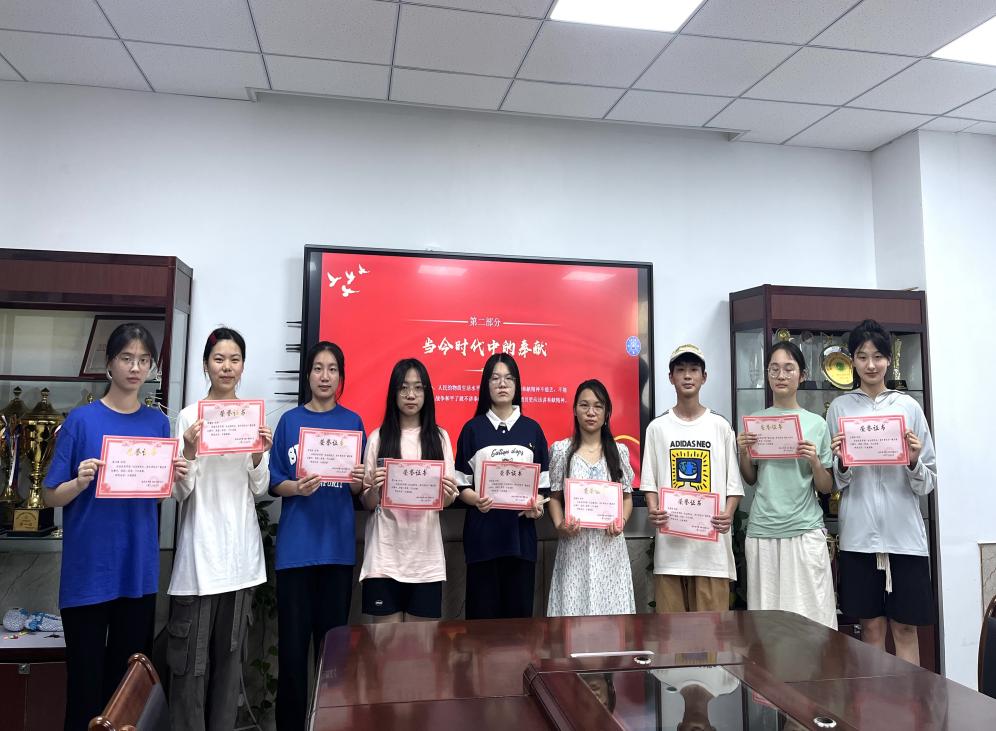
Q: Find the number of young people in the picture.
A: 9